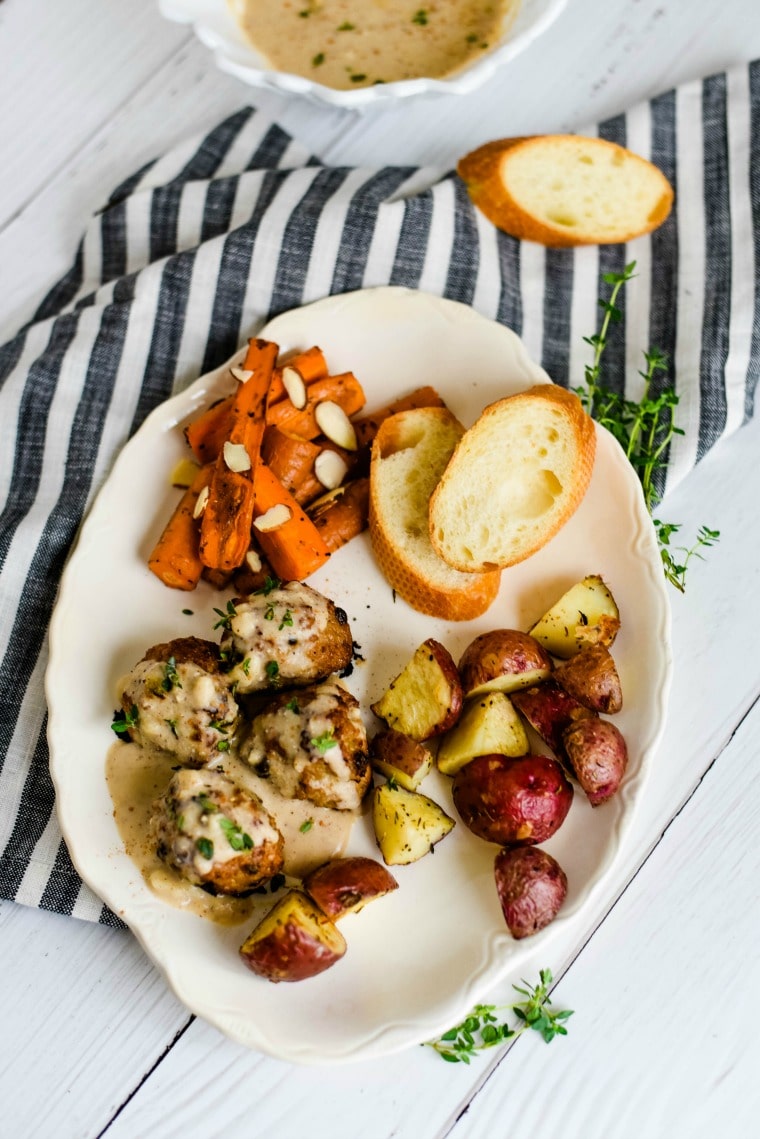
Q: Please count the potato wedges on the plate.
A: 13